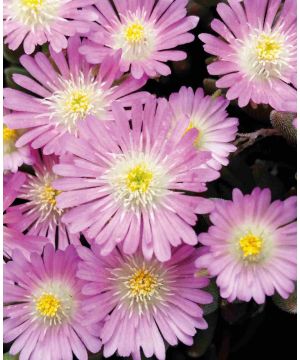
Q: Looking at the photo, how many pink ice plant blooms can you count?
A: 11